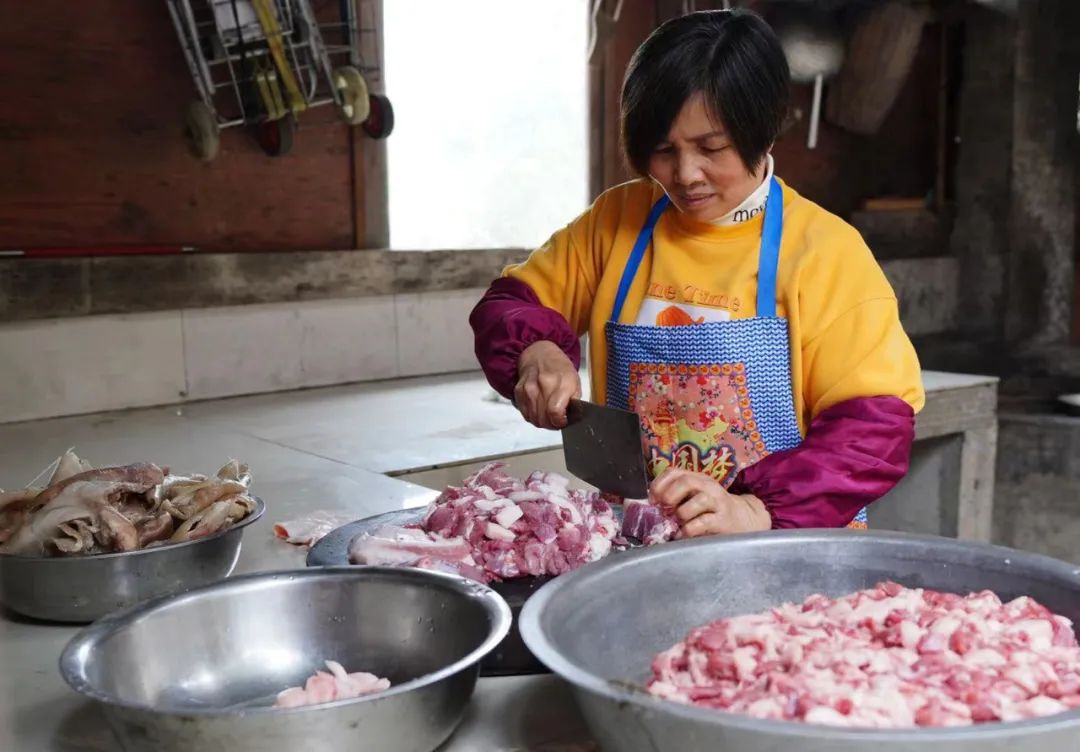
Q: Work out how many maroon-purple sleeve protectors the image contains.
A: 2